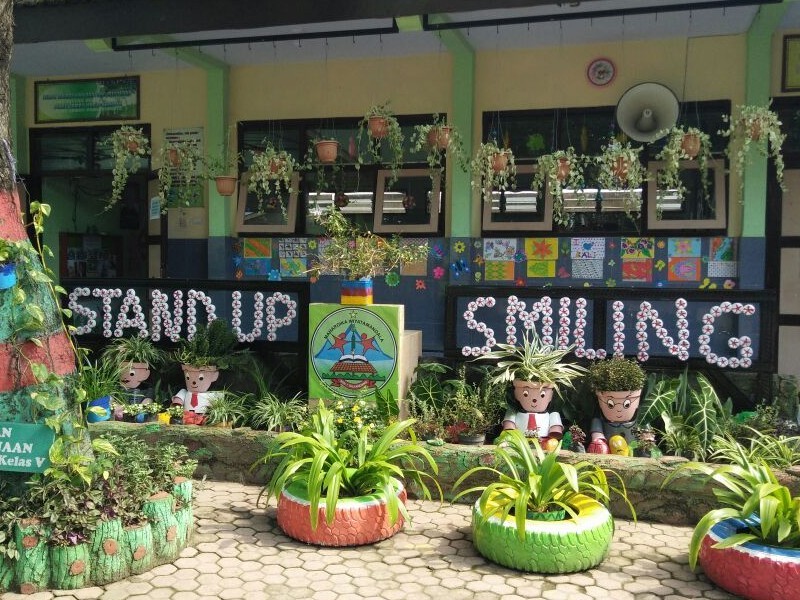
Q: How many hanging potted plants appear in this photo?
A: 12